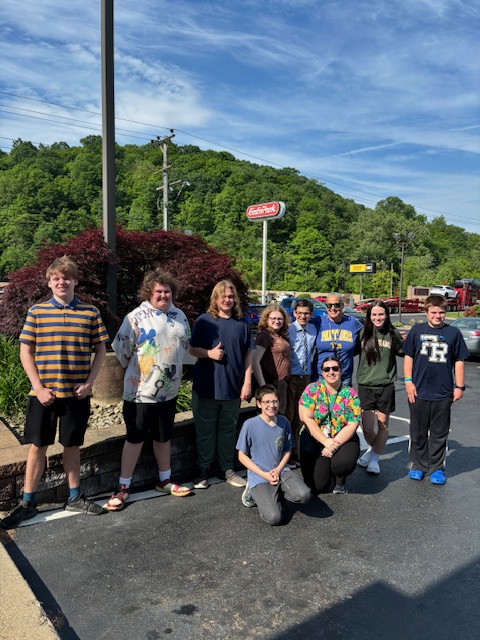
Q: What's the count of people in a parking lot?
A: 10